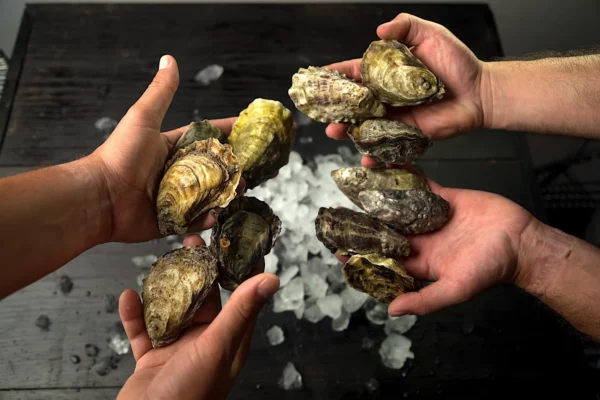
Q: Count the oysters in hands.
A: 12